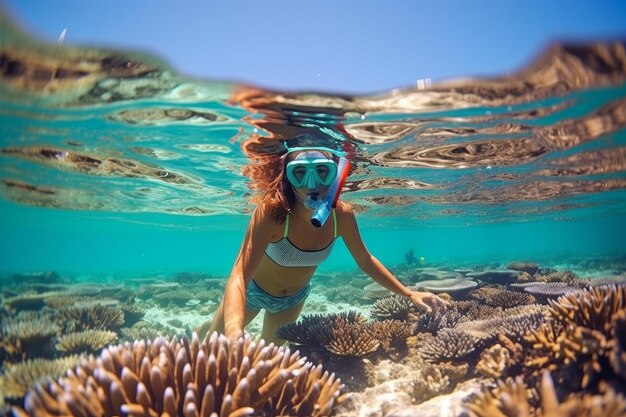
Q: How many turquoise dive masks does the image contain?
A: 1